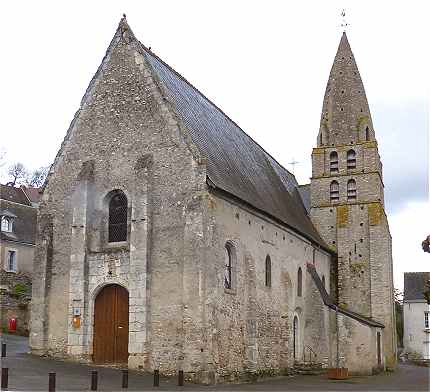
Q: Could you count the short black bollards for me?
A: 7